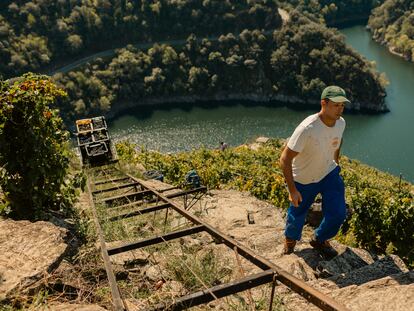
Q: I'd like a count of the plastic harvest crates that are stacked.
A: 5